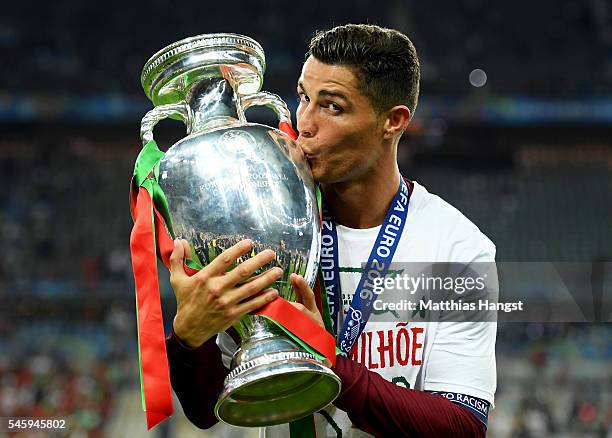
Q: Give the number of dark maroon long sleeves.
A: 2